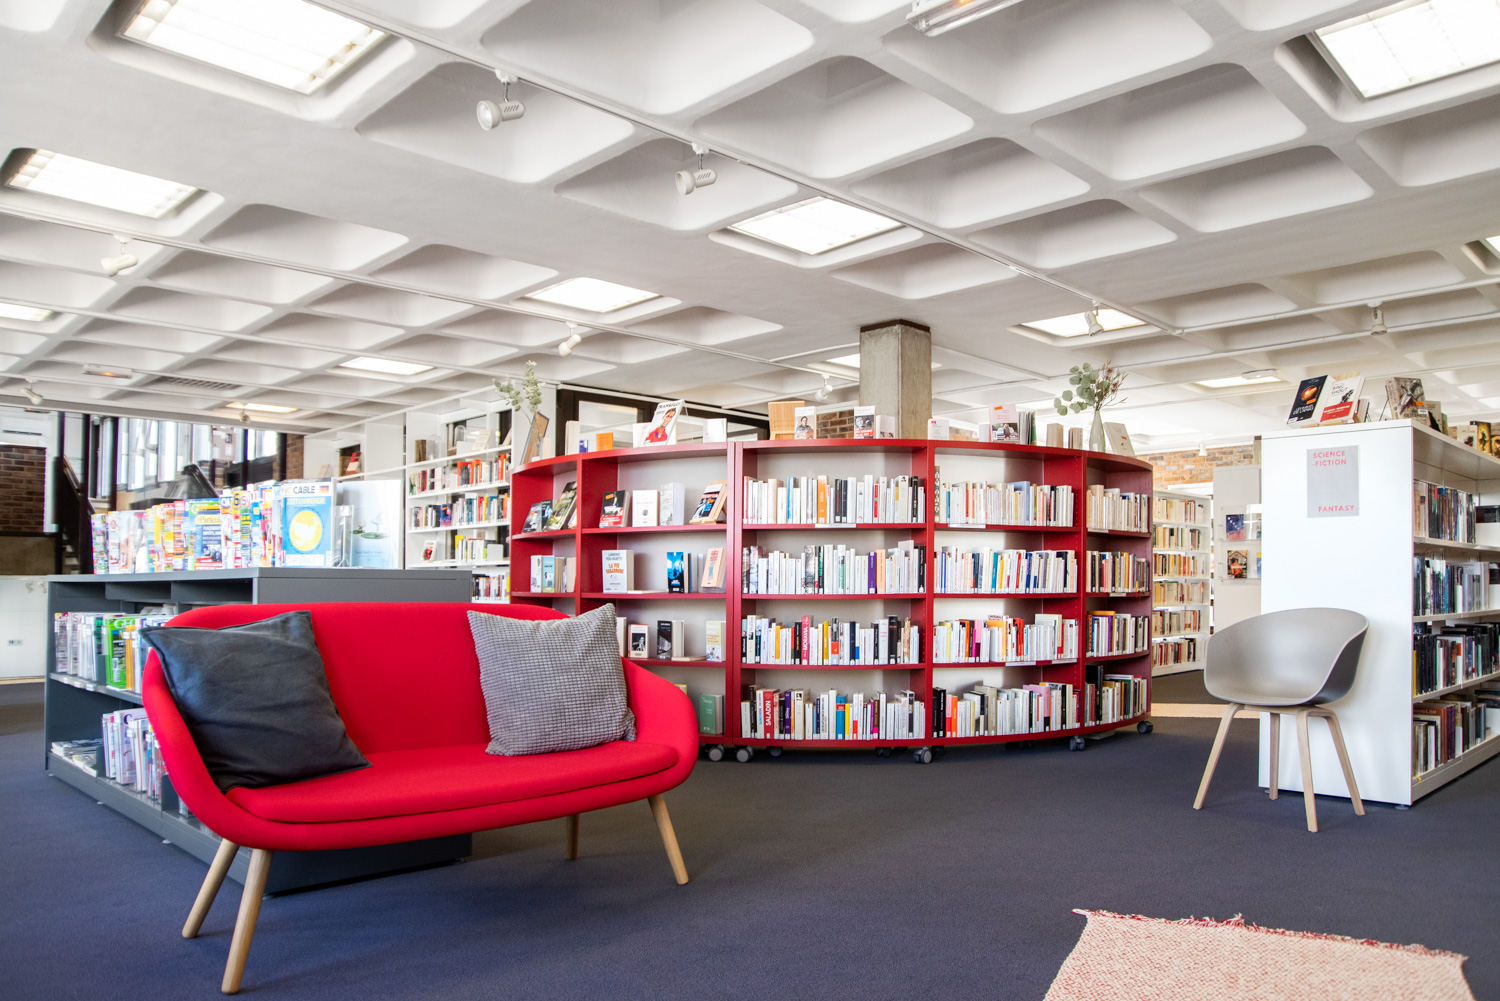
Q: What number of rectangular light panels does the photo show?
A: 12